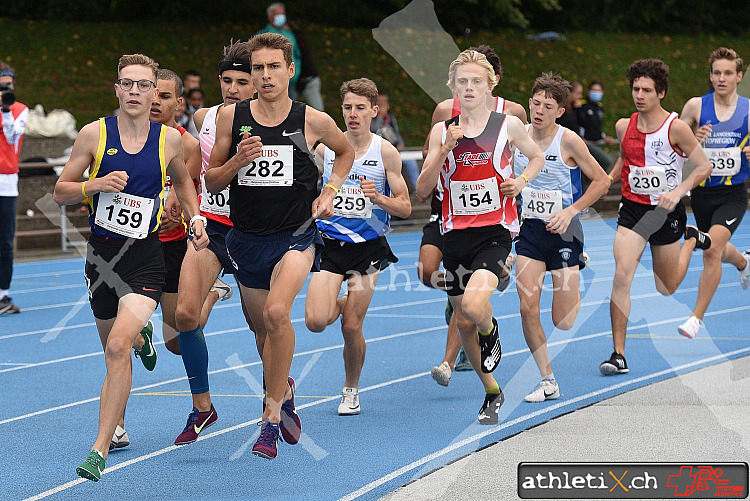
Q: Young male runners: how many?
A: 10